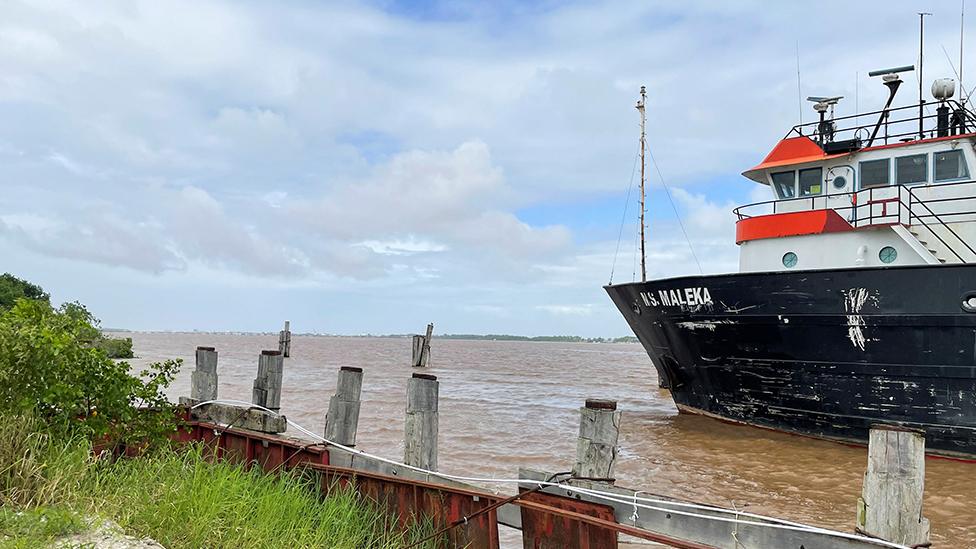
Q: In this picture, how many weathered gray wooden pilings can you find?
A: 8